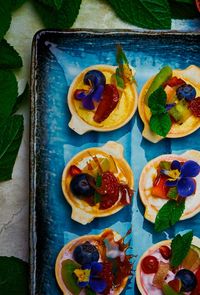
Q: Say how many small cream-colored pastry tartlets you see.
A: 6